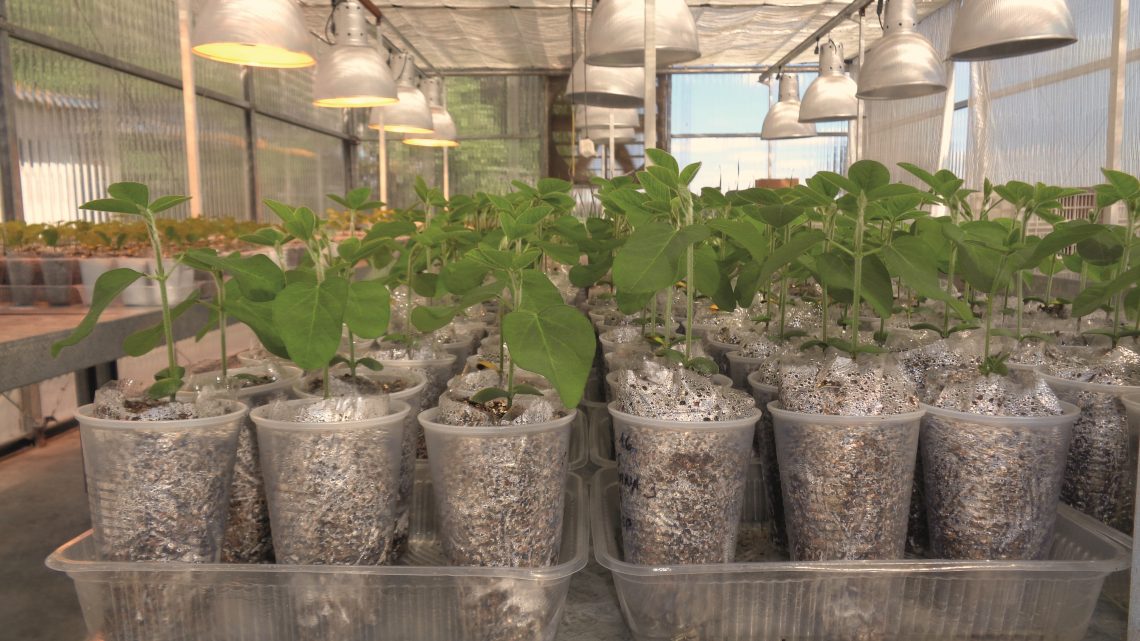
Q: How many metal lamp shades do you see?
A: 12